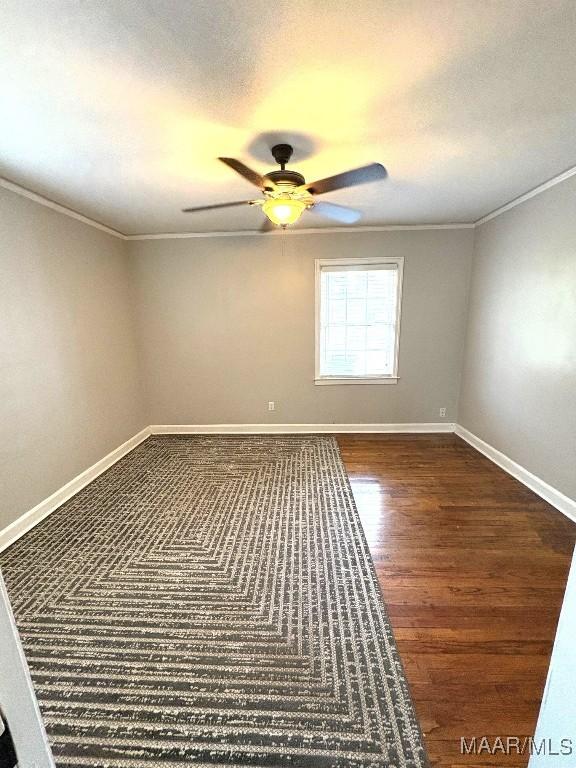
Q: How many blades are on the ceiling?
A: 5